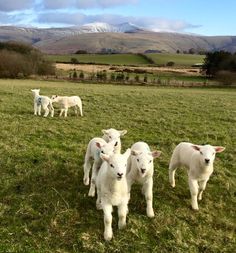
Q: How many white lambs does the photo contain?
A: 7